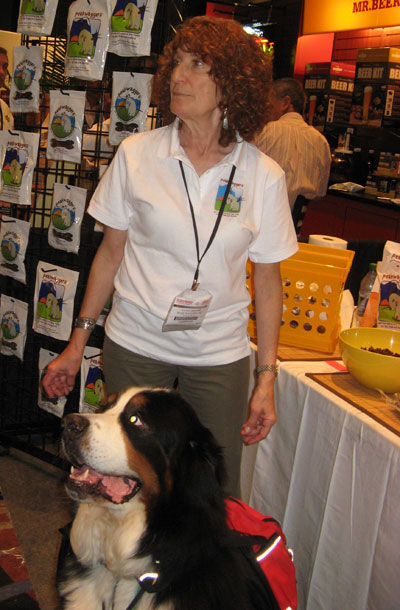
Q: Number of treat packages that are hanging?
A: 13